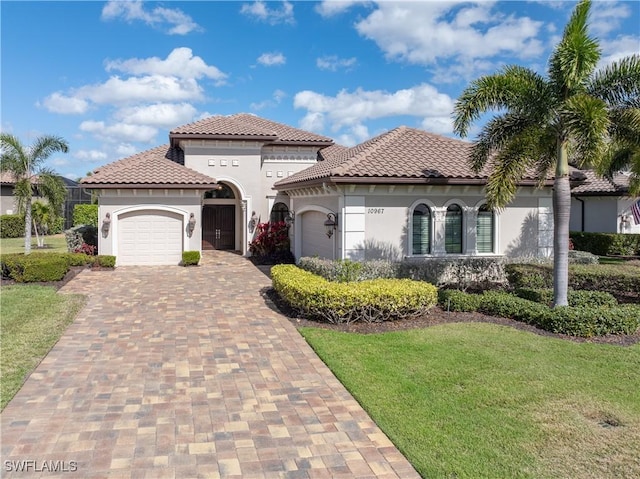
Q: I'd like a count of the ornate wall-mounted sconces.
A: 5